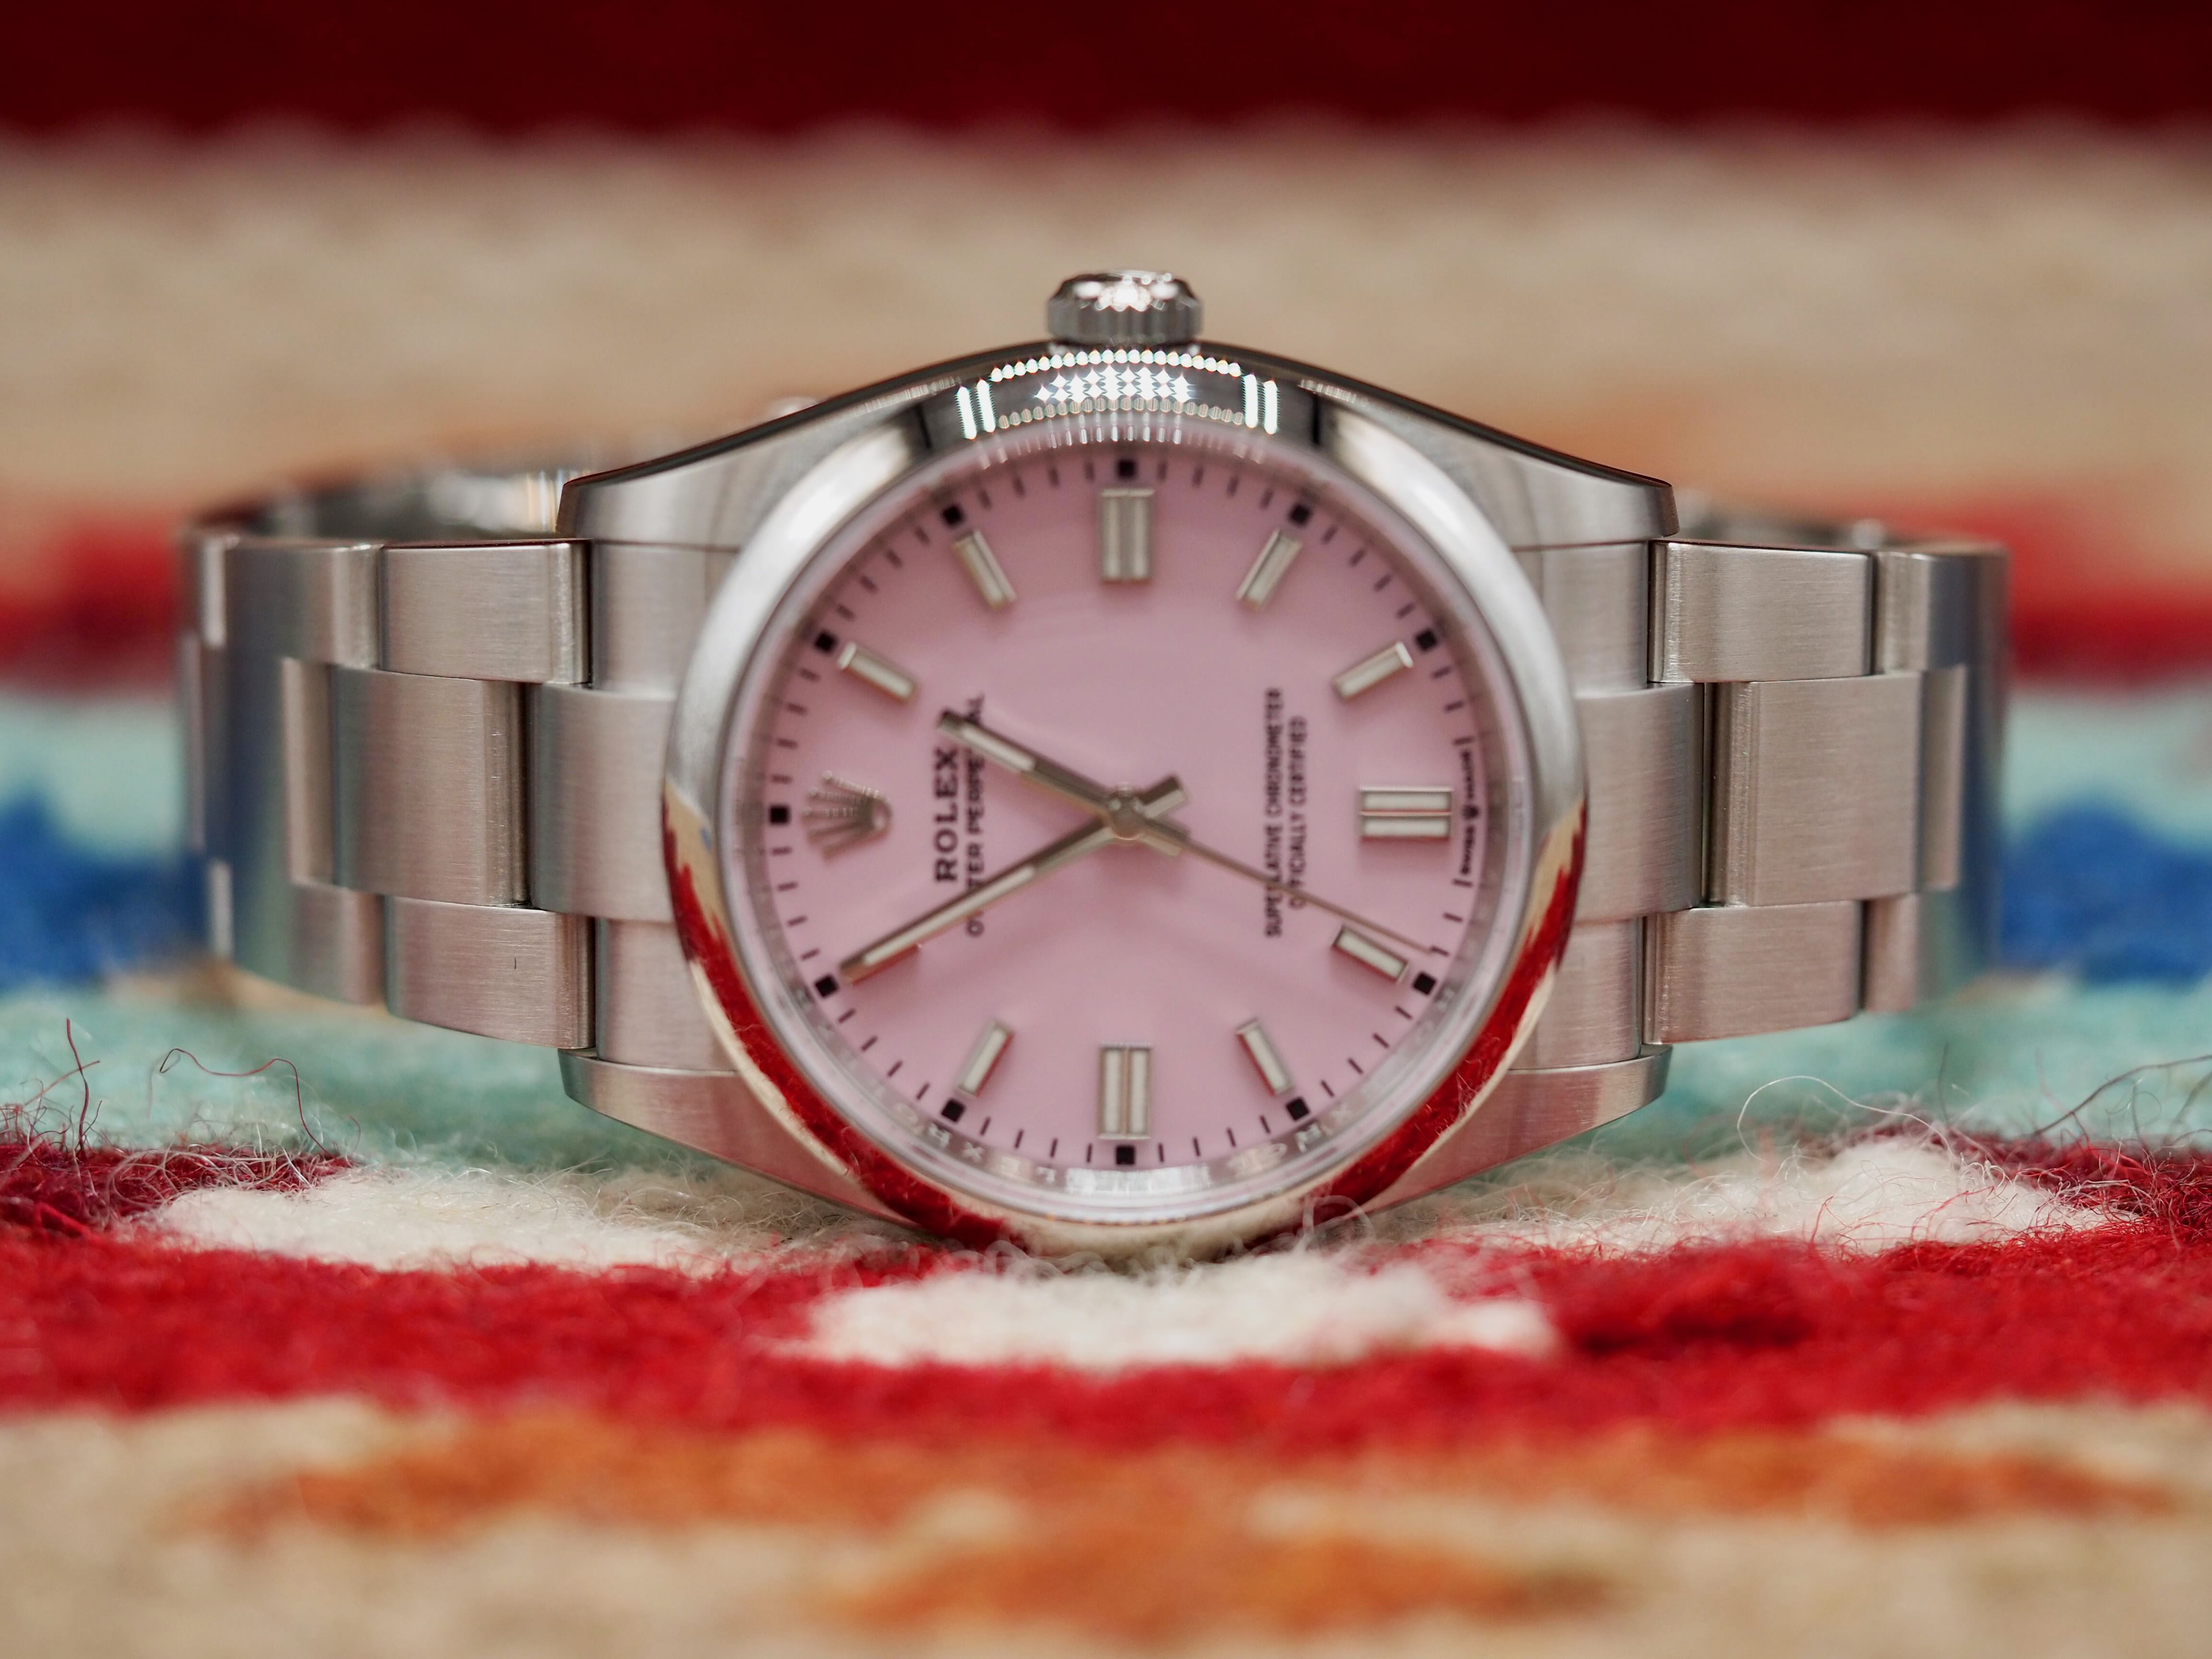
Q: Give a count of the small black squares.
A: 11